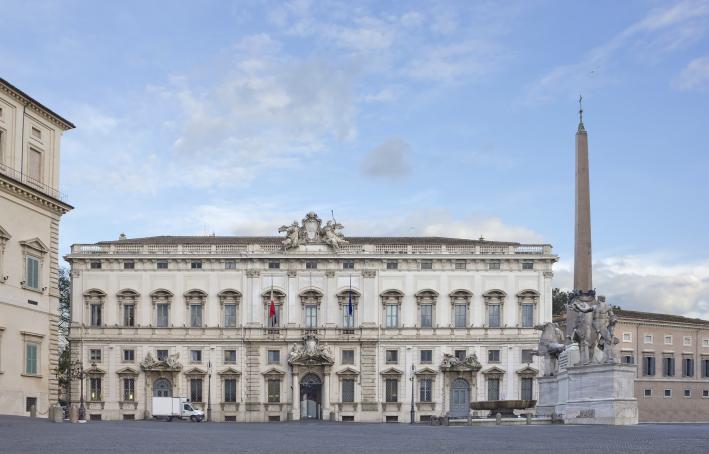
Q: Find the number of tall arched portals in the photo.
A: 3